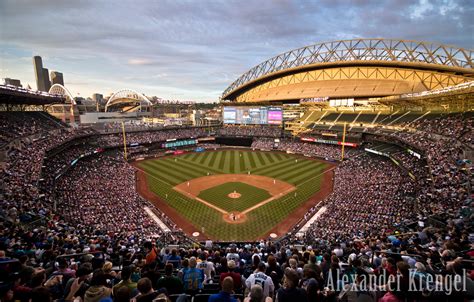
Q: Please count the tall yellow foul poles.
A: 2